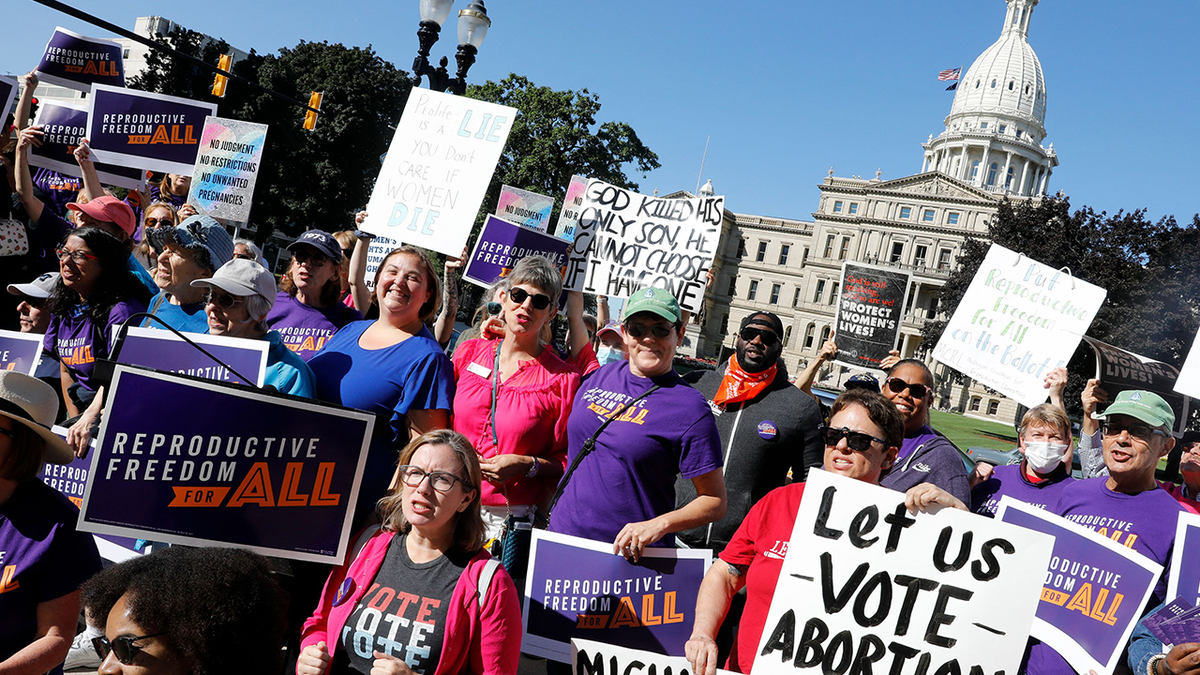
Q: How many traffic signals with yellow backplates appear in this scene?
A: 2